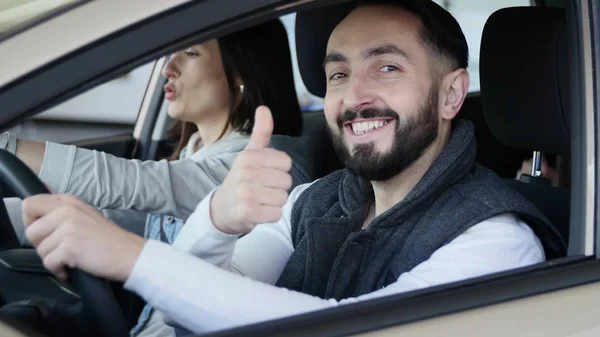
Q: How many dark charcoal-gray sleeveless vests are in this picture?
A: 1